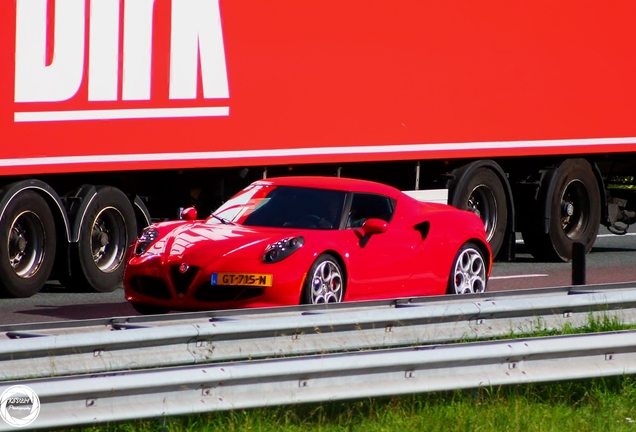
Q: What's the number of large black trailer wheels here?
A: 4